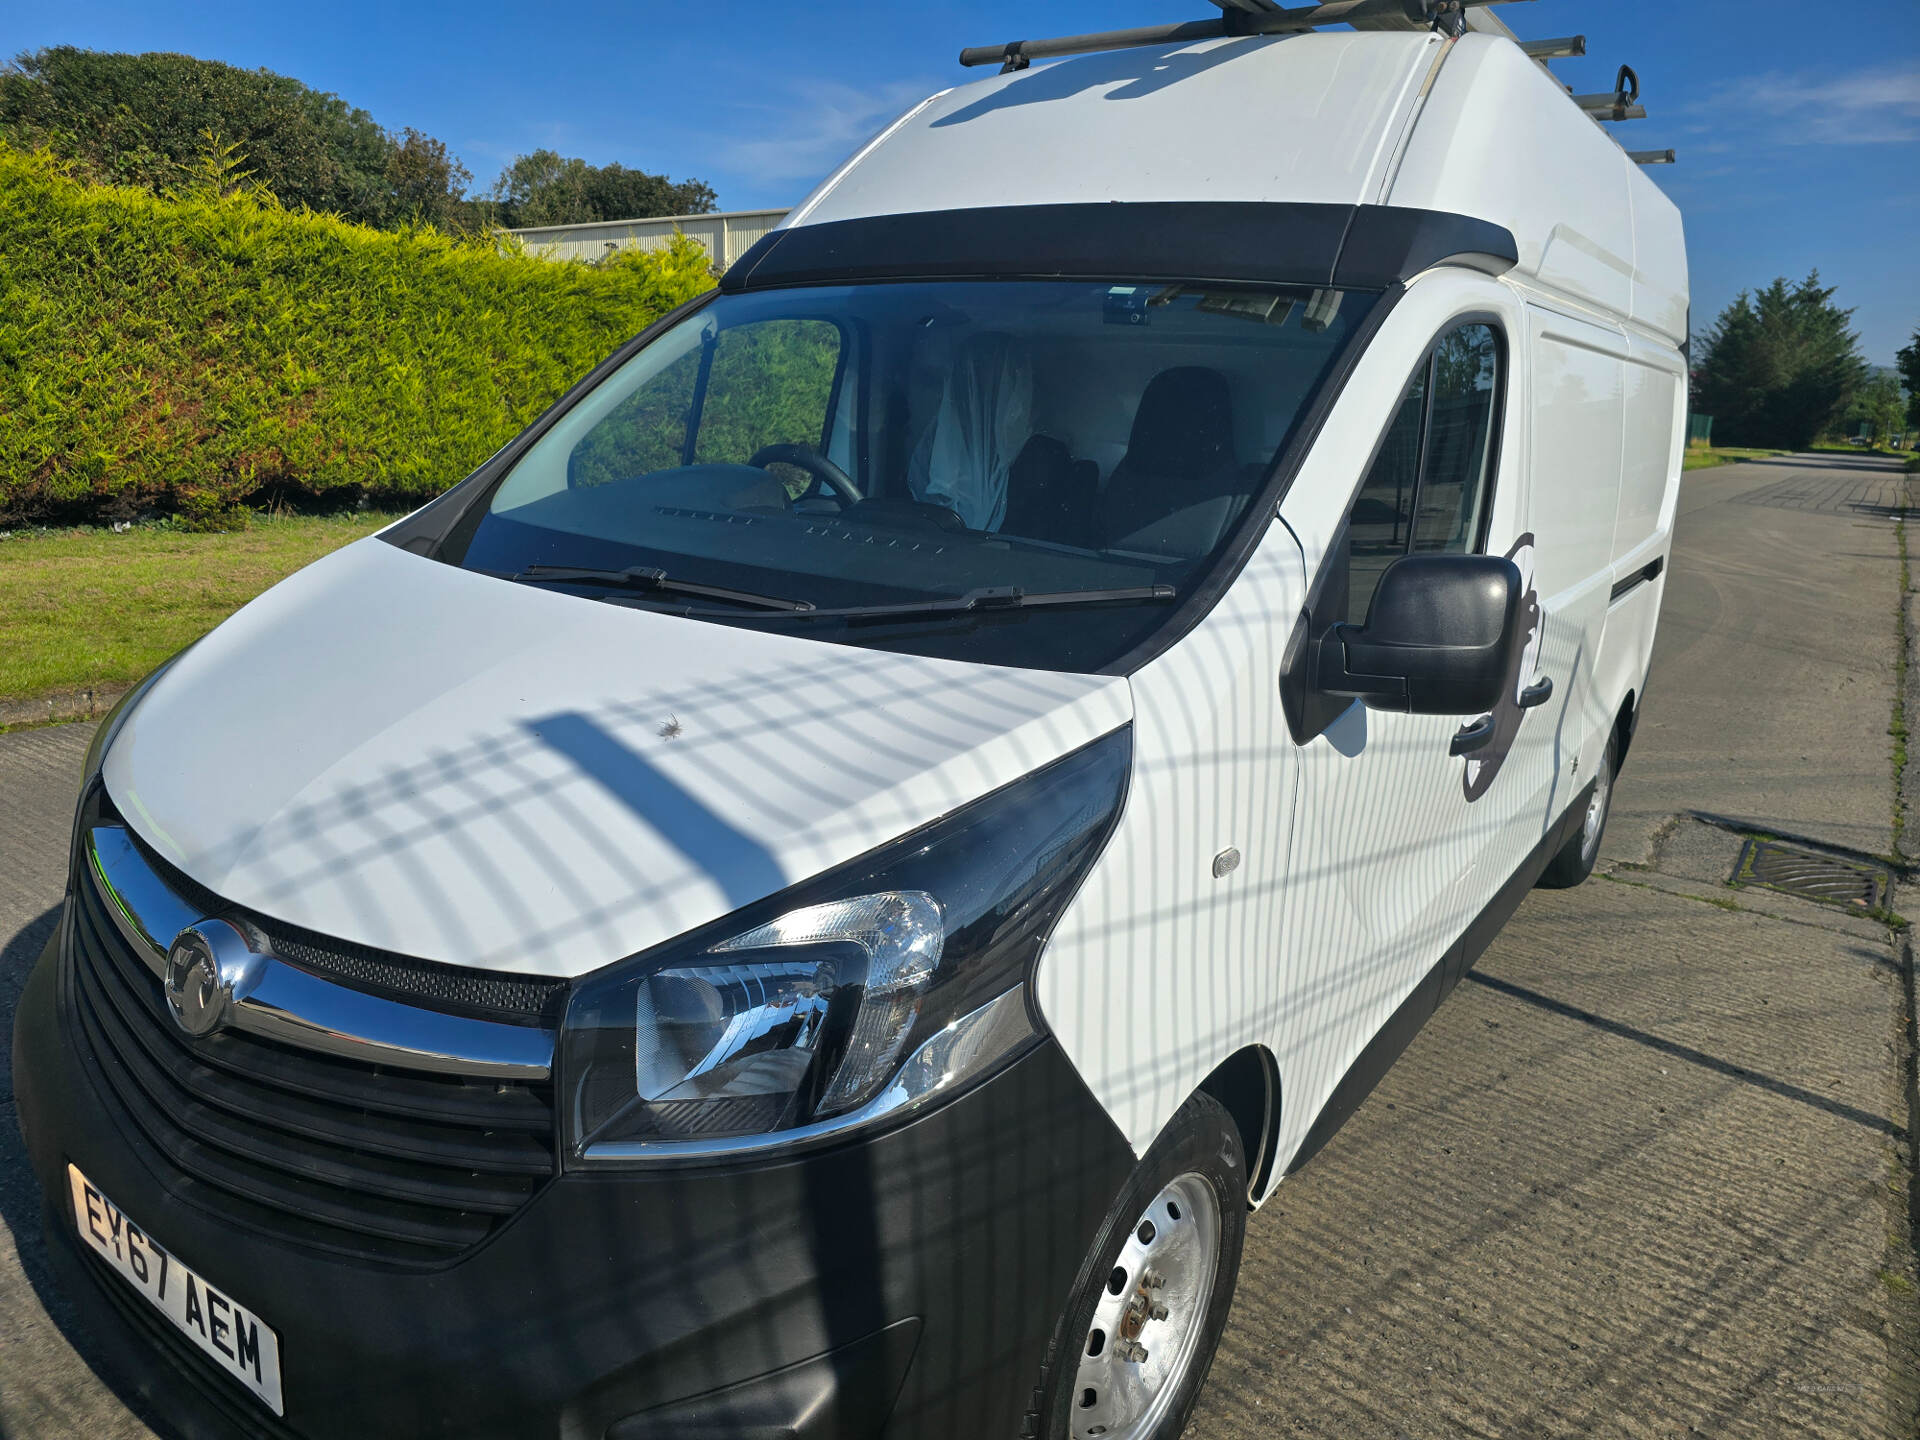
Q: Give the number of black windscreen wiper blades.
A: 2